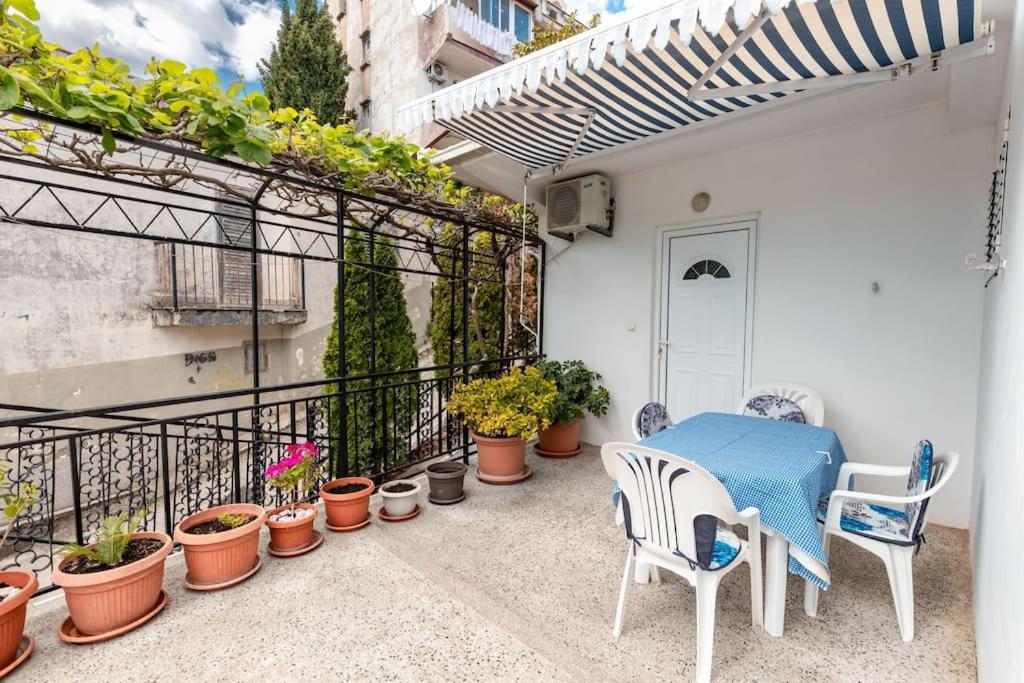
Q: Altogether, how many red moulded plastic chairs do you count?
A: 0